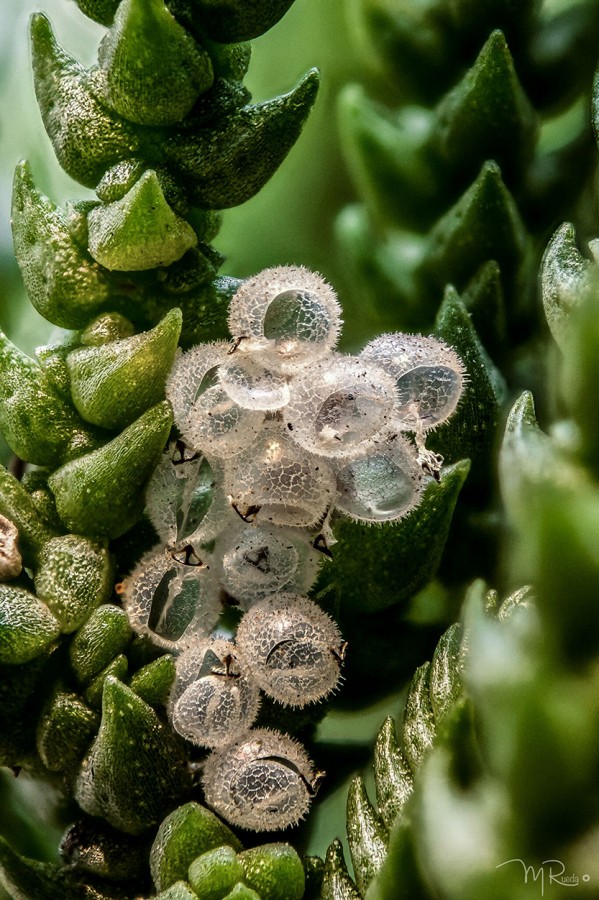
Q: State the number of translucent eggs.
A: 12